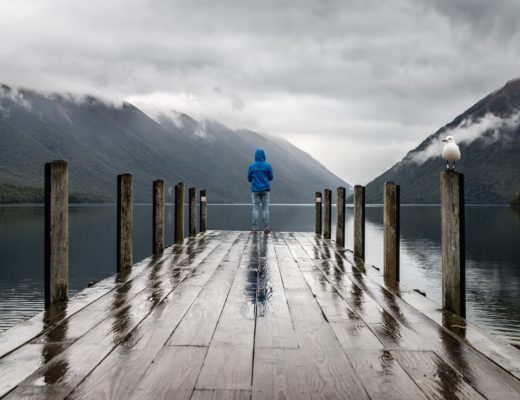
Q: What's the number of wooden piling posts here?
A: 12